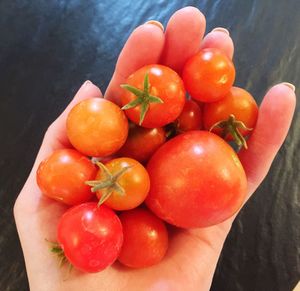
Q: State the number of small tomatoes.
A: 10